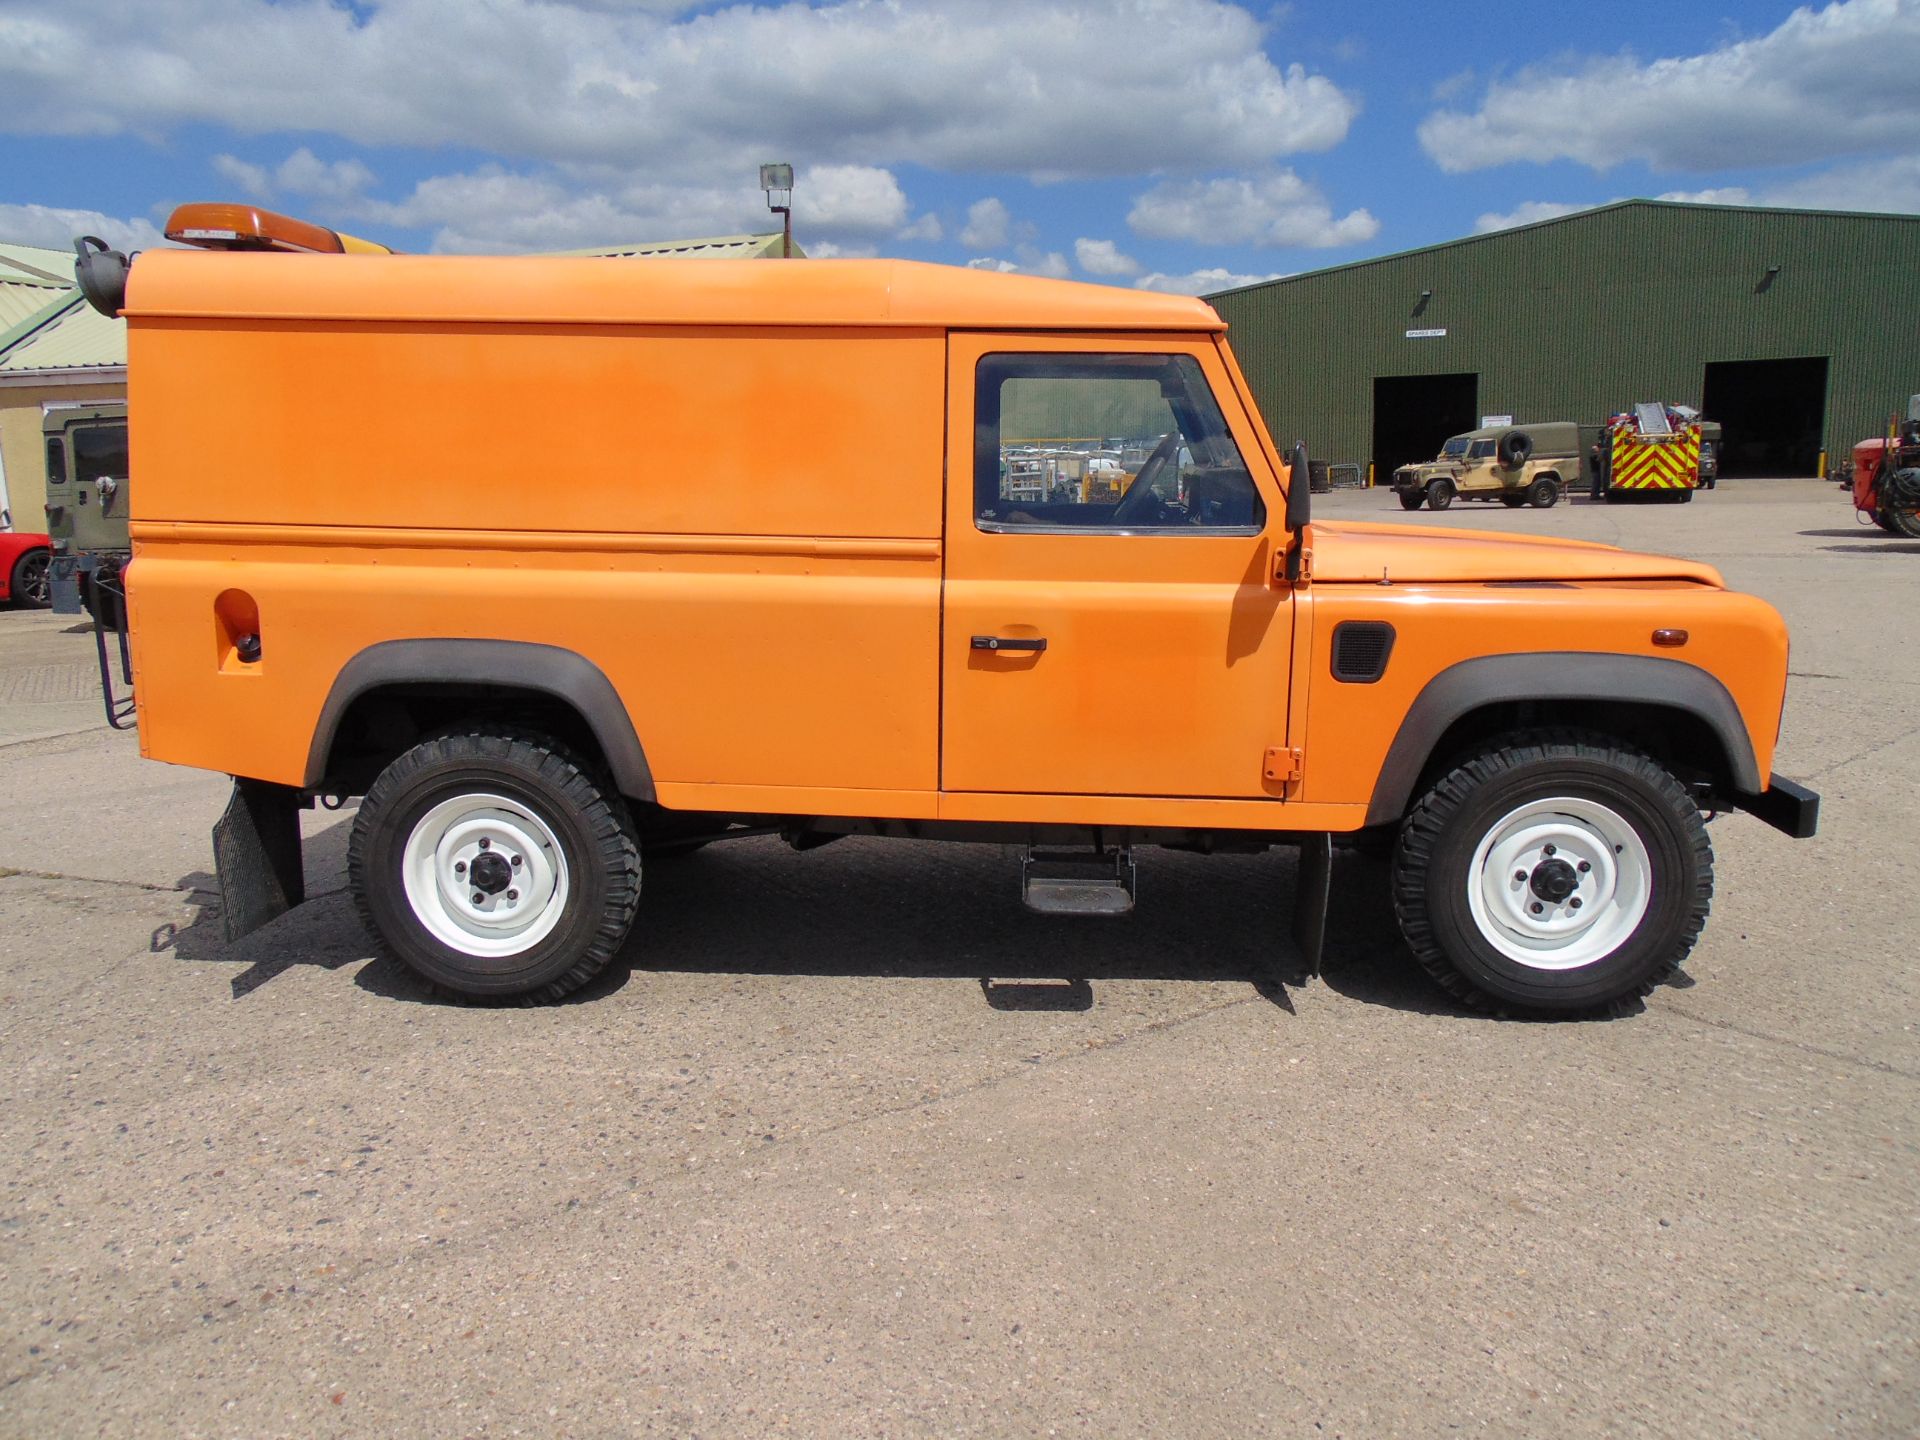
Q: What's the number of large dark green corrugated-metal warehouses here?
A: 1